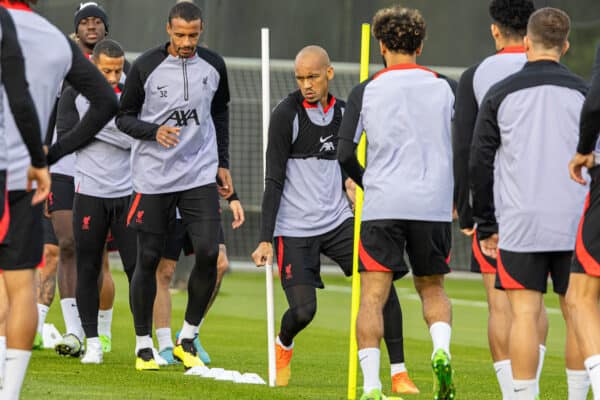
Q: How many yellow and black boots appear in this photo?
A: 2